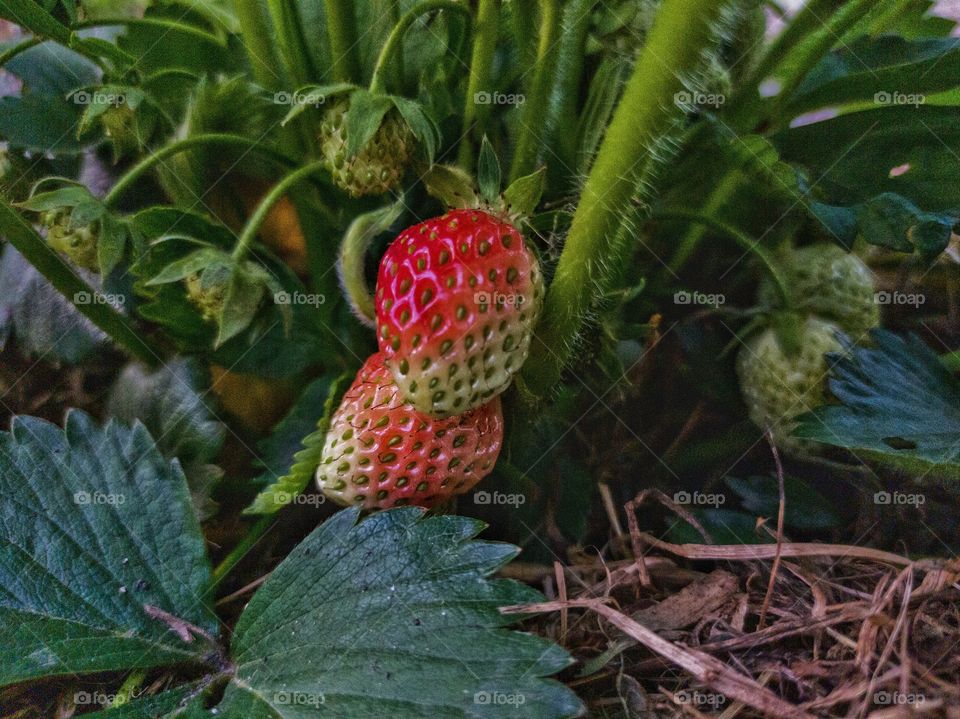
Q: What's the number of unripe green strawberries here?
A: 6